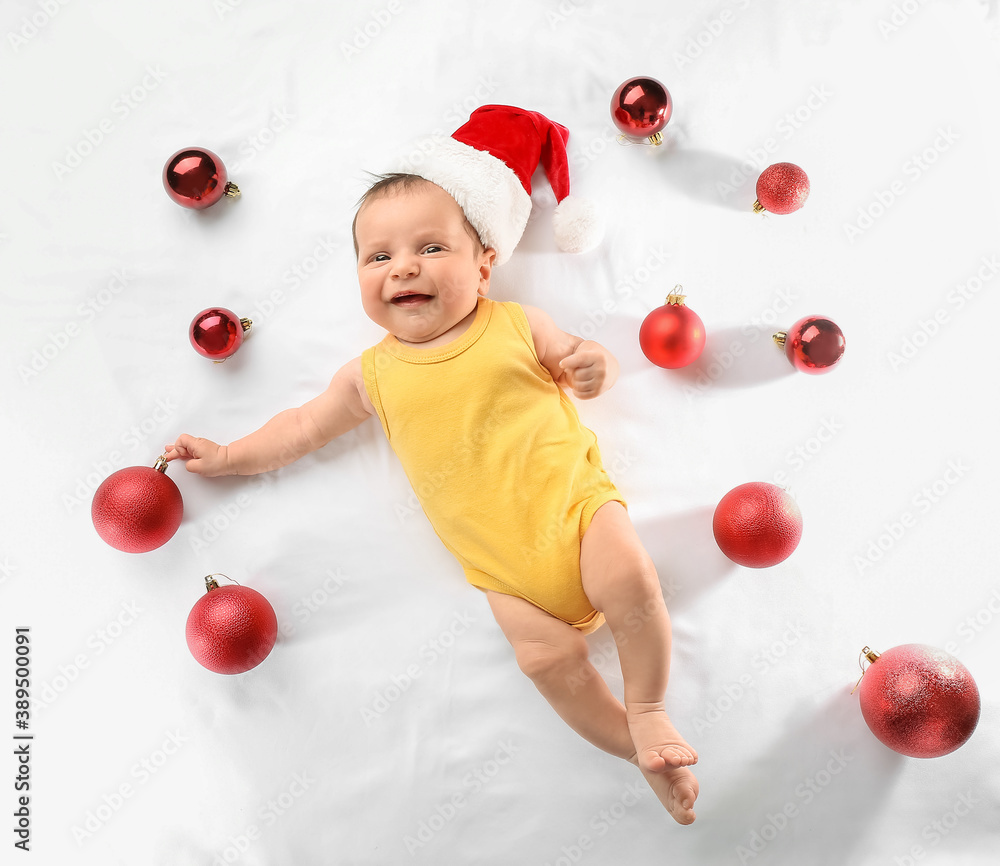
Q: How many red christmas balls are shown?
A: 10